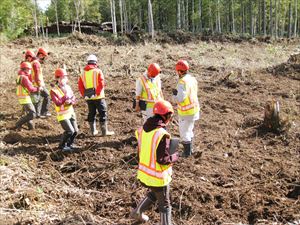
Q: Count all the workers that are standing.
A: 8